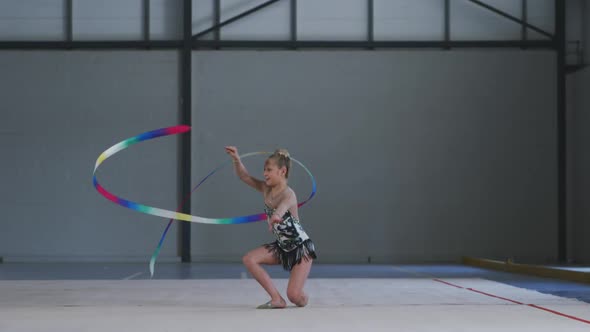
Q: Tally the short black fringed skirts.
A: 1